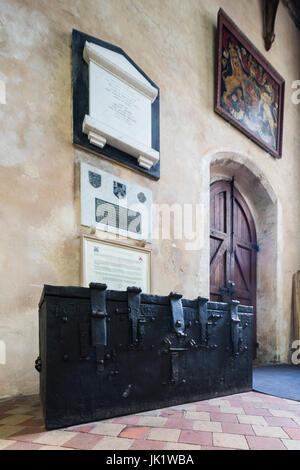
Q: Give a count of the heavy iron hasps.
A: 5